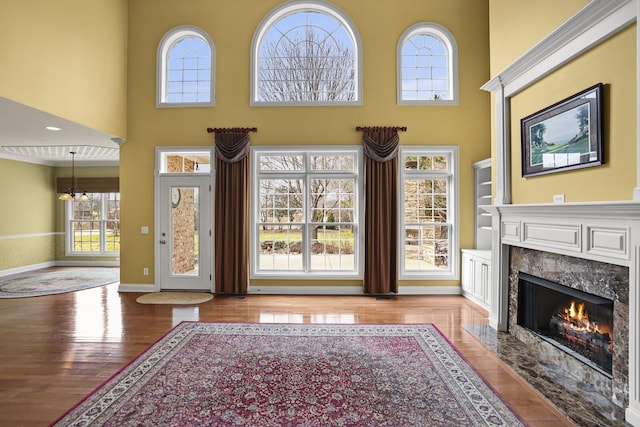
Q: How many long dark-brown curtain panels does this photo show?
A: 2